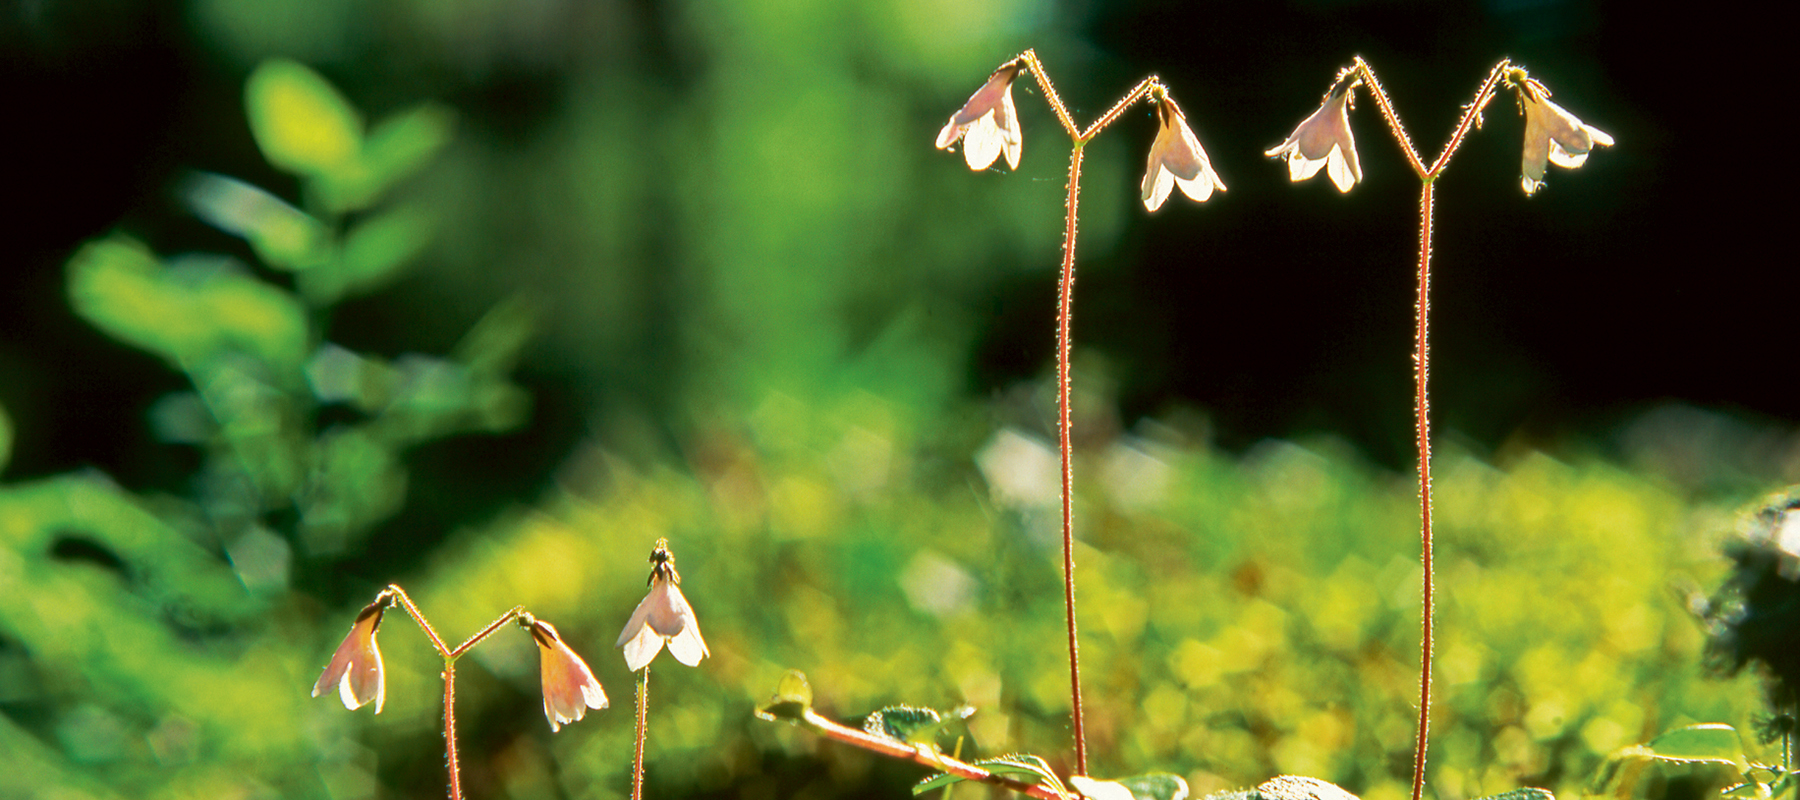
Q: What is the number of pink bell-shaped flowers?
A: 7